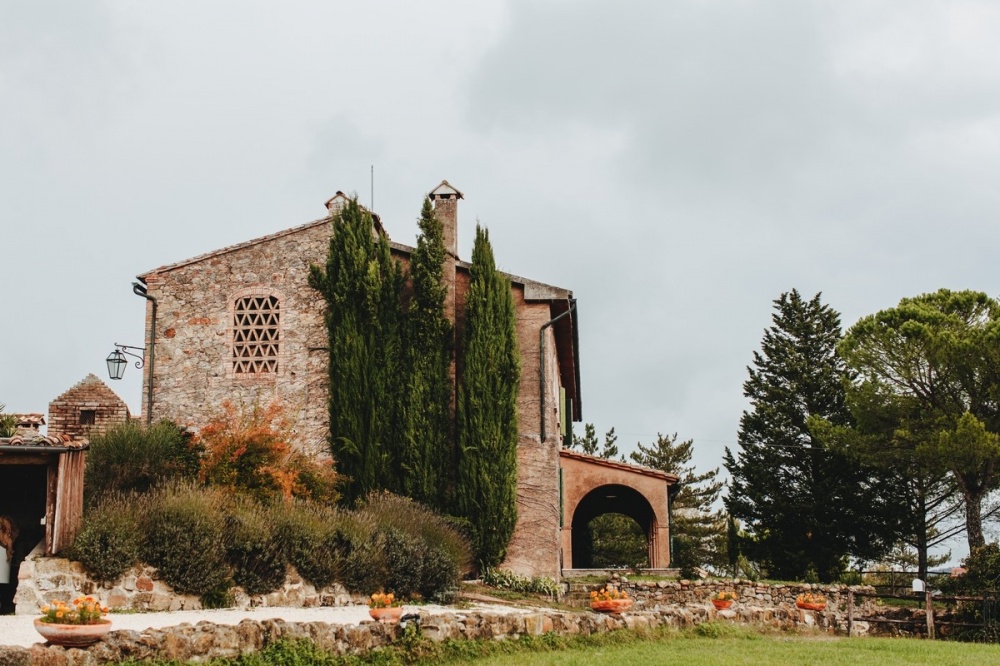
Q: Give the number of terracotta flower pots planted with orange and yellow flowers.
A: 5